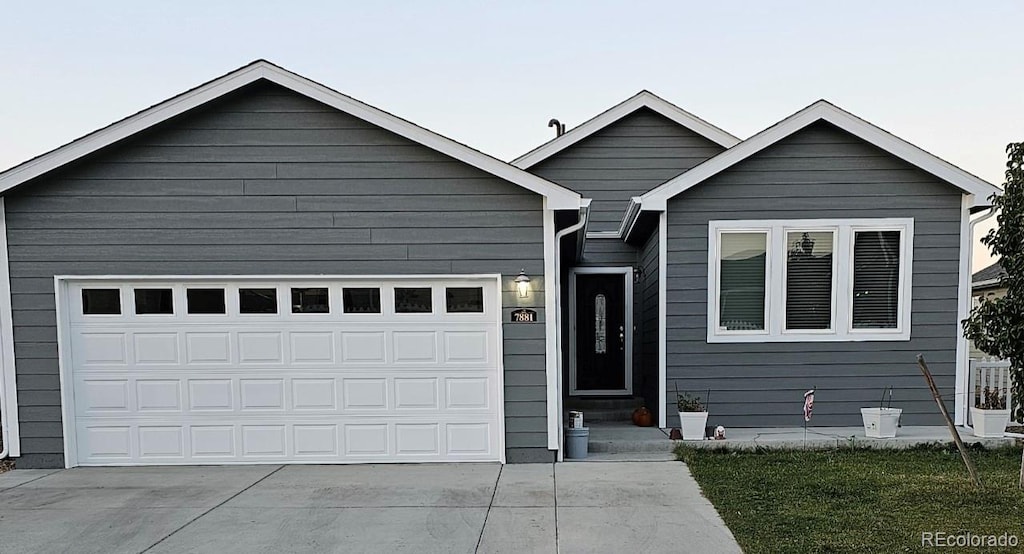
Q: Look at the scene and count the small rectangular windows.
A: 8